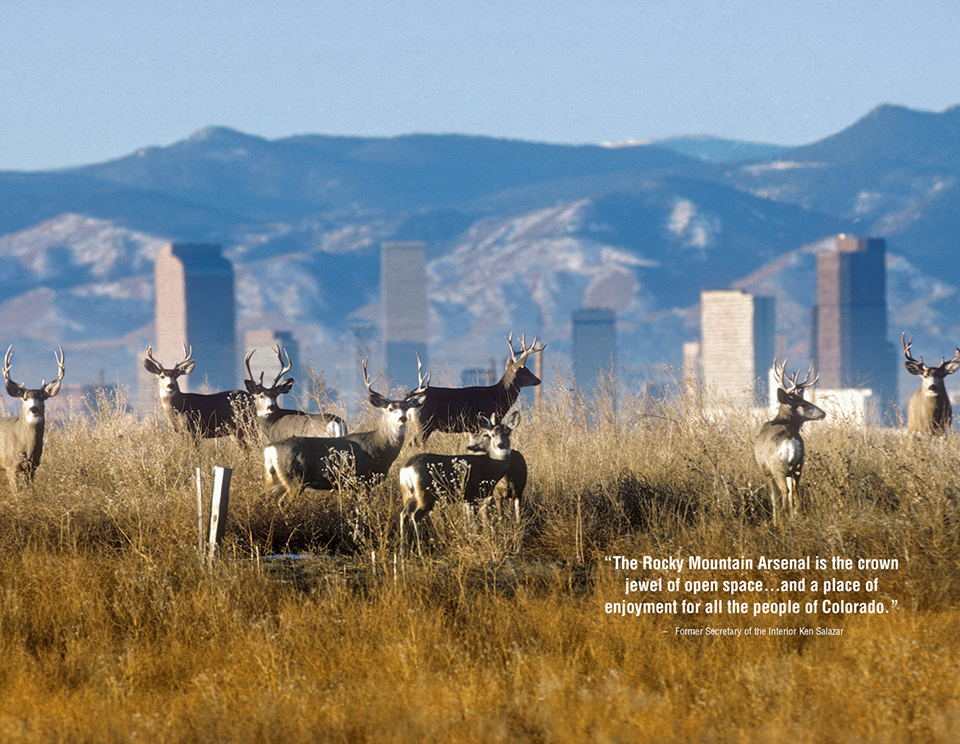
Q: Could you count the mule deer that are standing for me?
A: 9